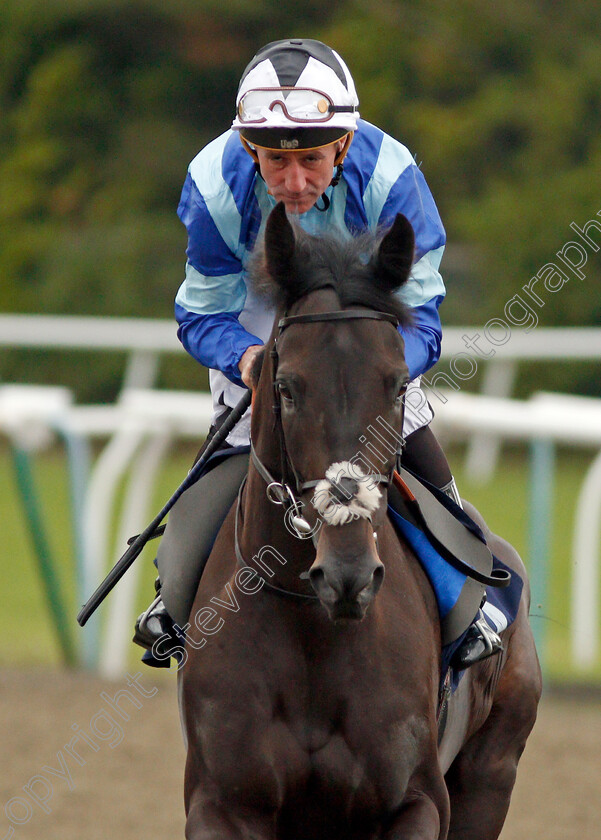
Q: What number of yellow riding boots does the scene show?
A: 0